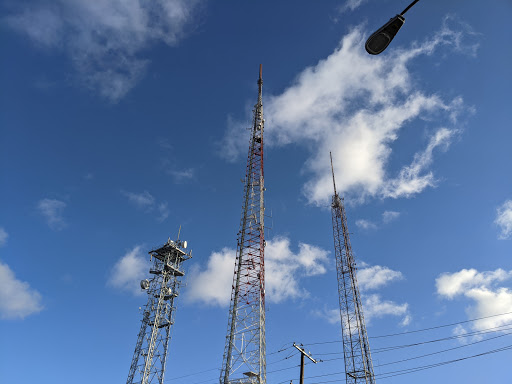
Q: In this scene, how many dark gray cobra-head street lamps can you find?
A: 1